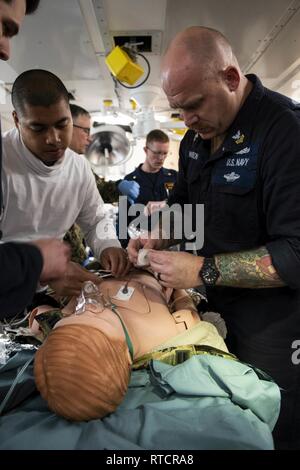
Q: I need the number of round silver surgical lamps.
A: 1